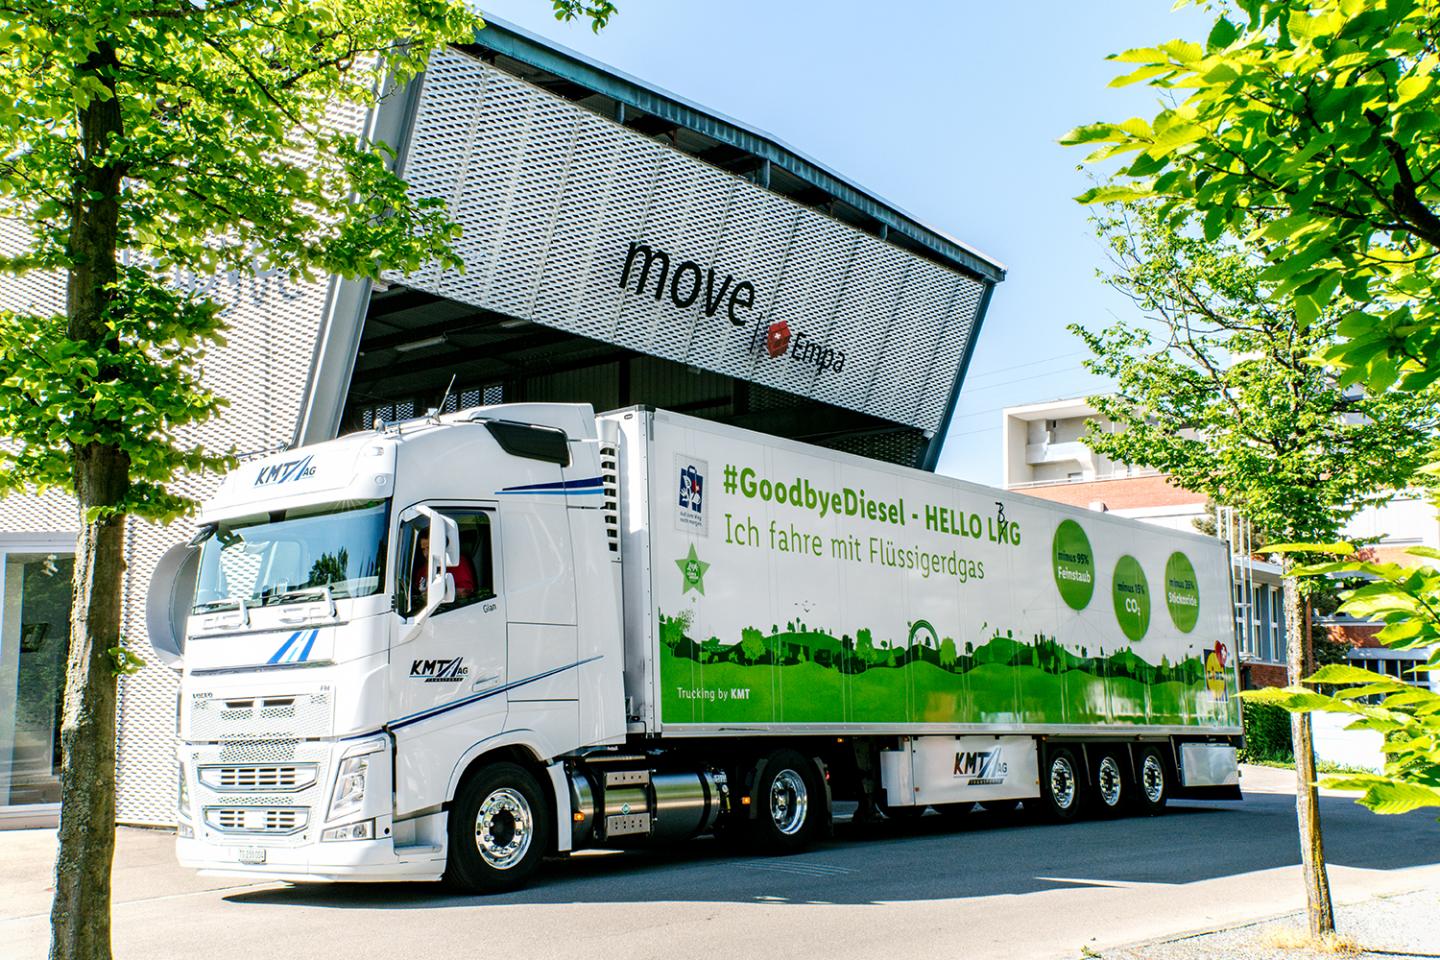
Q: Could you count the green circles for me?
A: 3